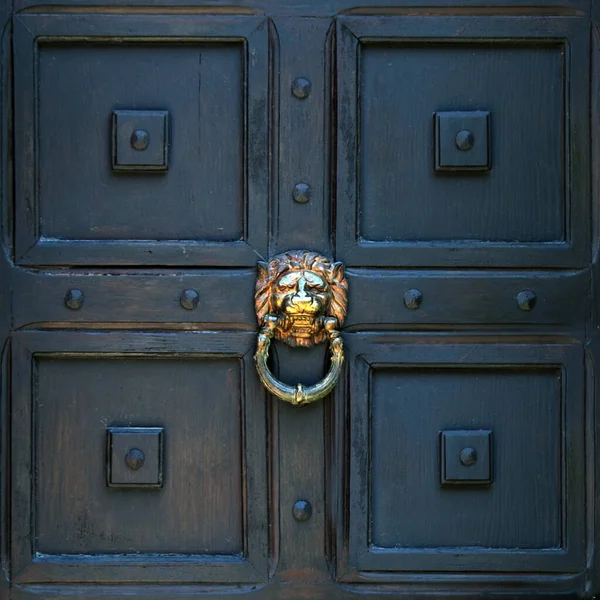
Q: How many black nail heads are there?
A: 11